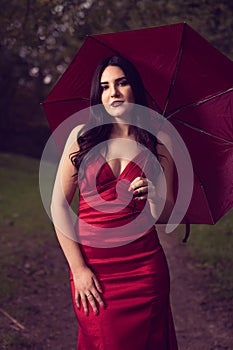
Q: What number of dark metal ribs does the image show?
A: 6